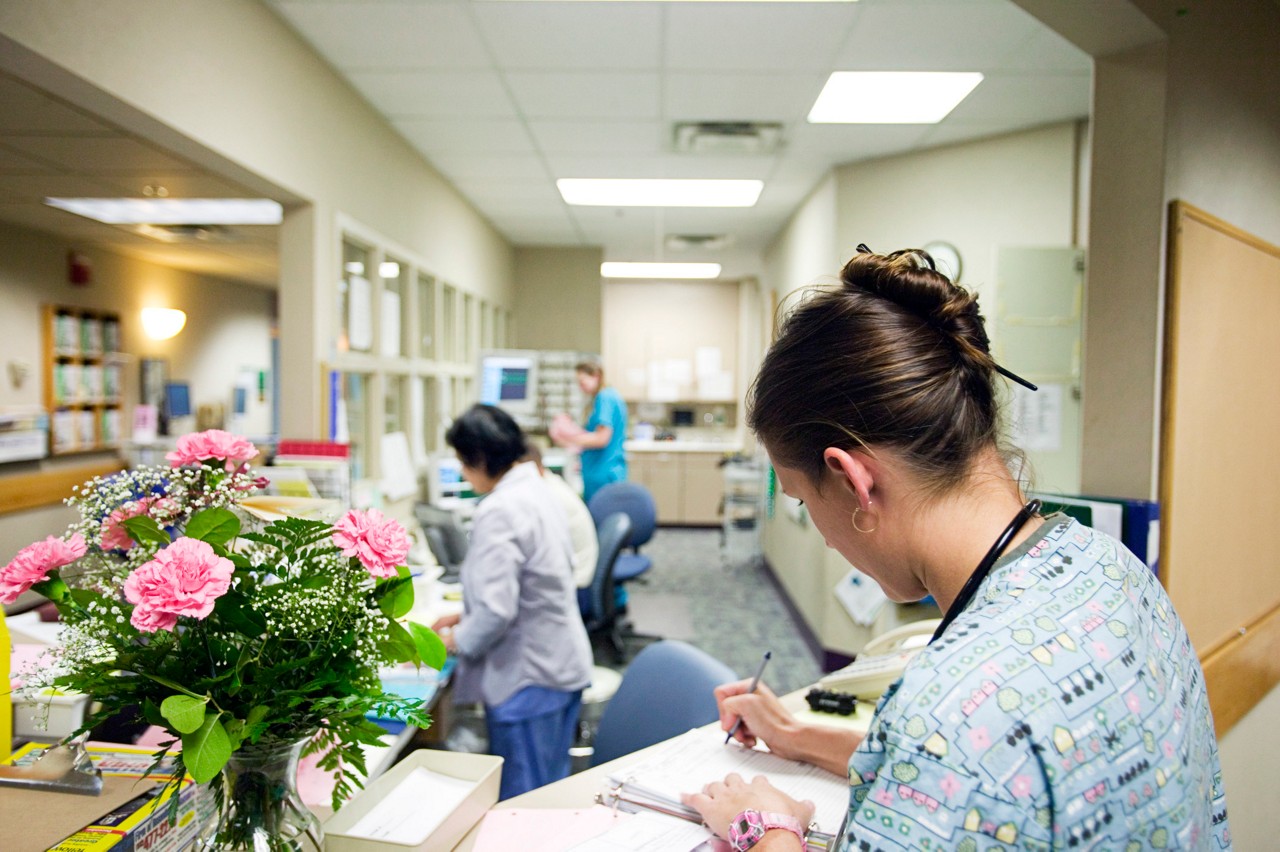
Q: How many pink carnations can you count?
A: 5